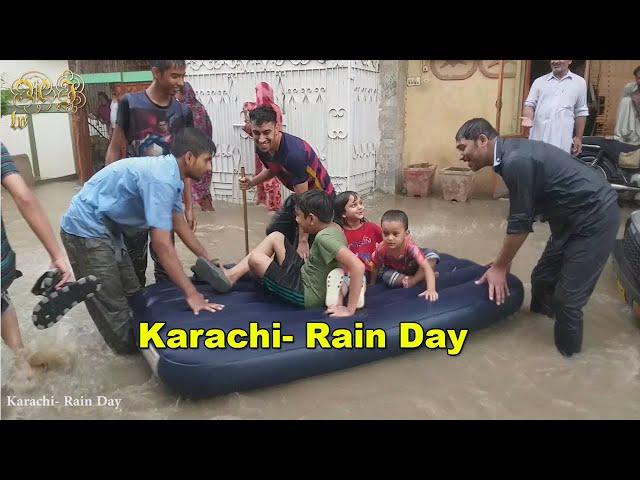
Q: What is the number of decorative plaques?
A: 2